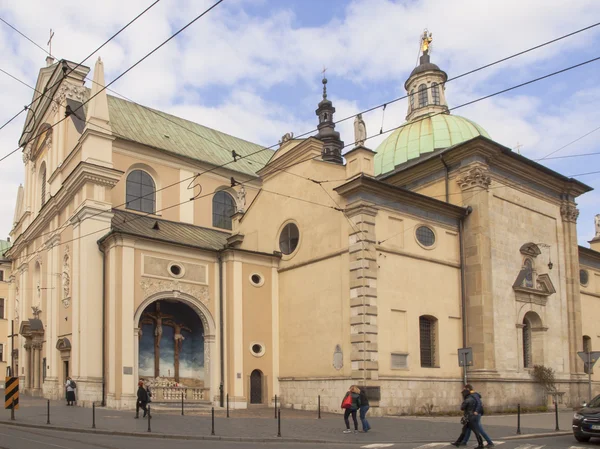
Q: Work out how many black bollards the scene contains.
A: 11